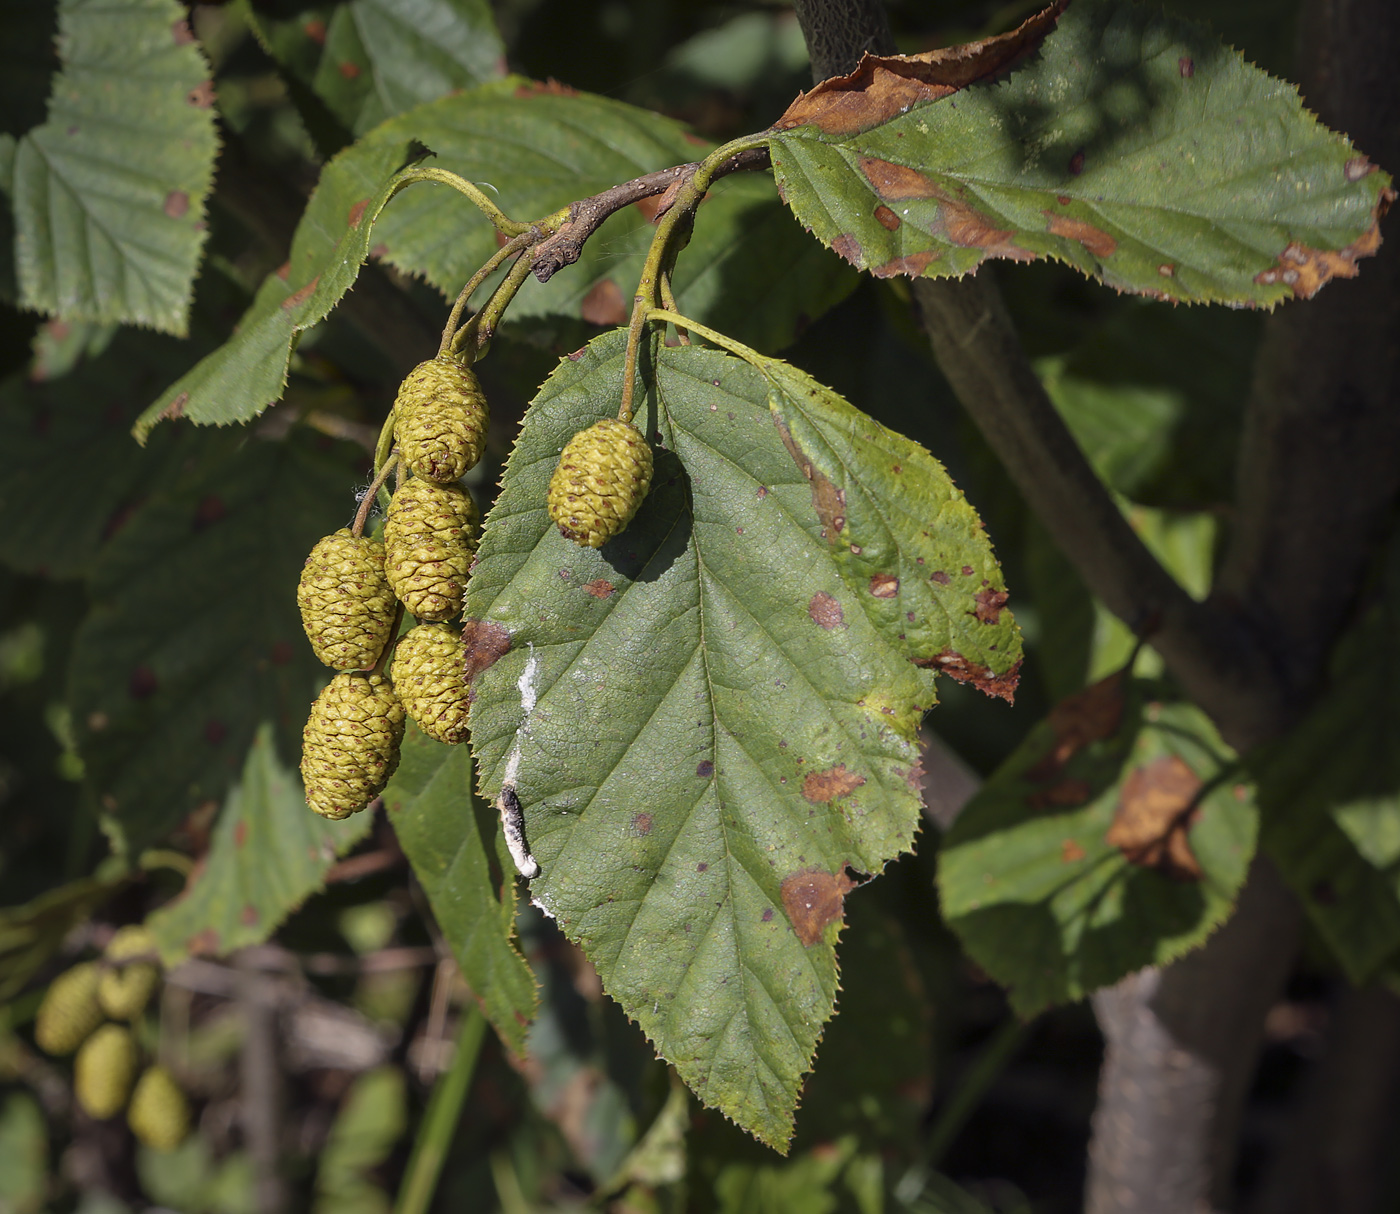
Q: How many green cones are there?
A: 10